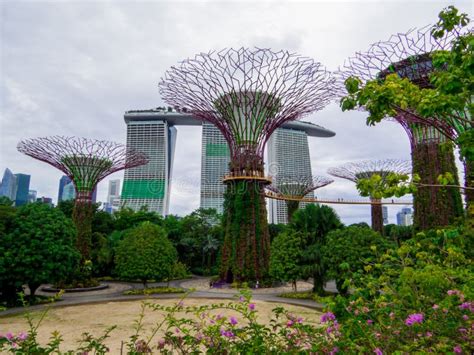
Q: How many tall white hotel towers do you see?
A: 3